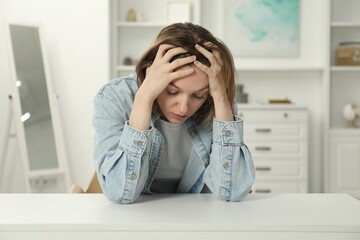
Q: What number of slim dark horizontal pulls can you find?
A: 4